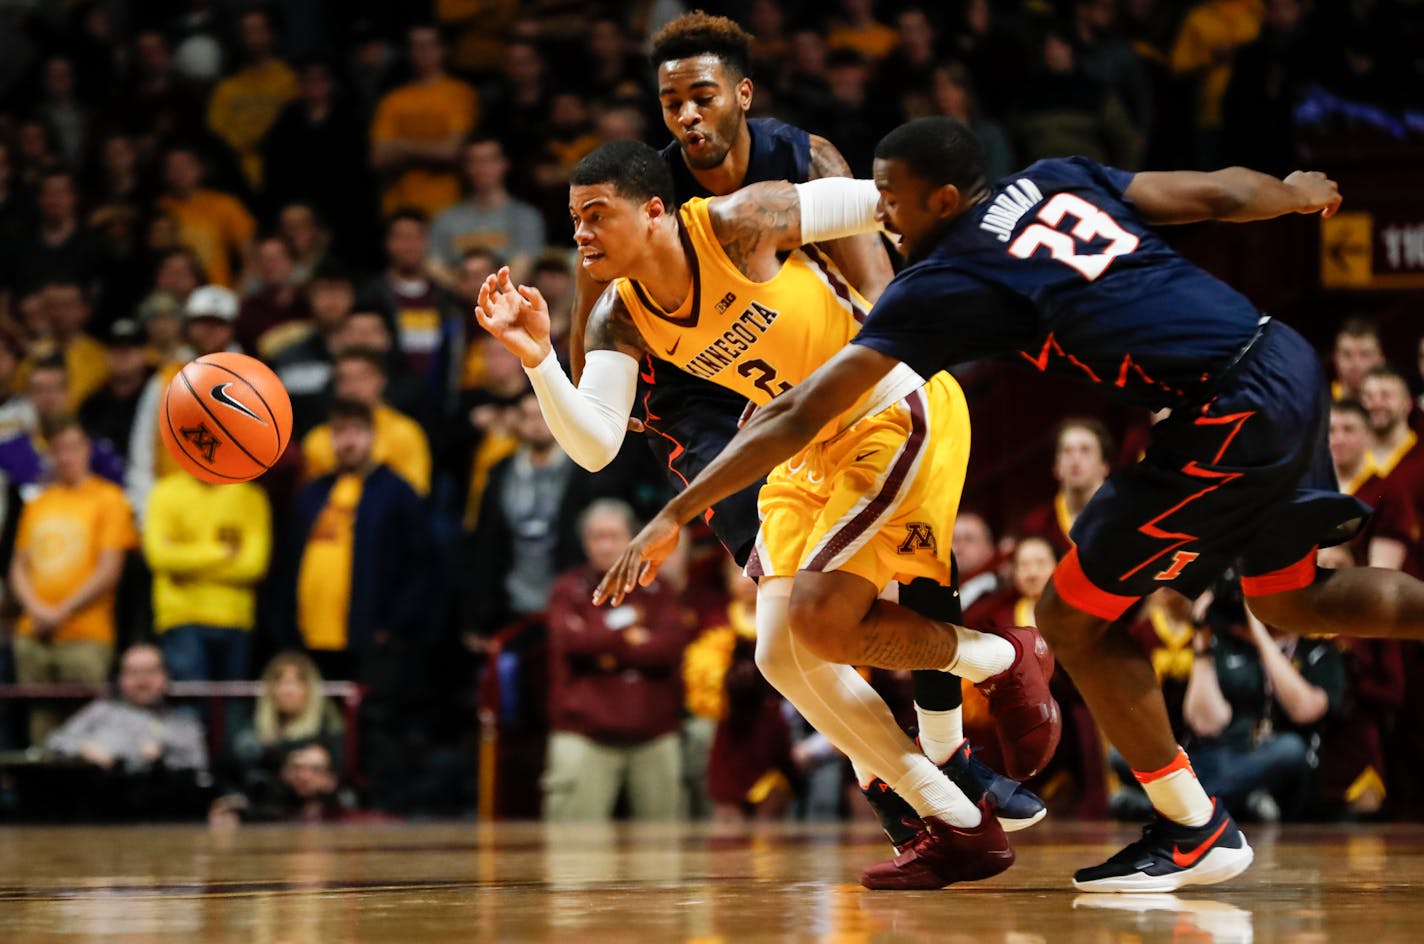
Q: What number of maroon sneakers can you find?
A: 2